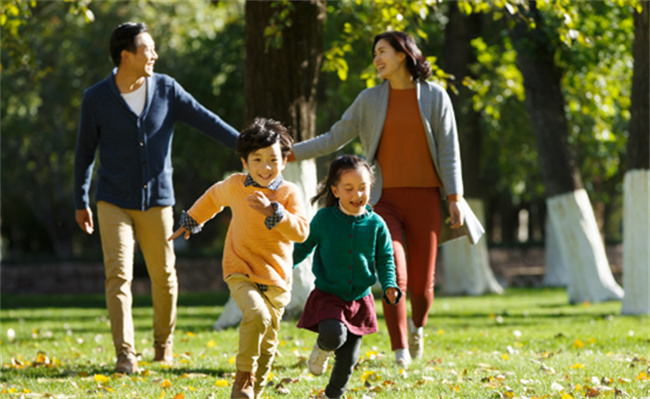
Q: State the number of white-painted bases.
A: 5